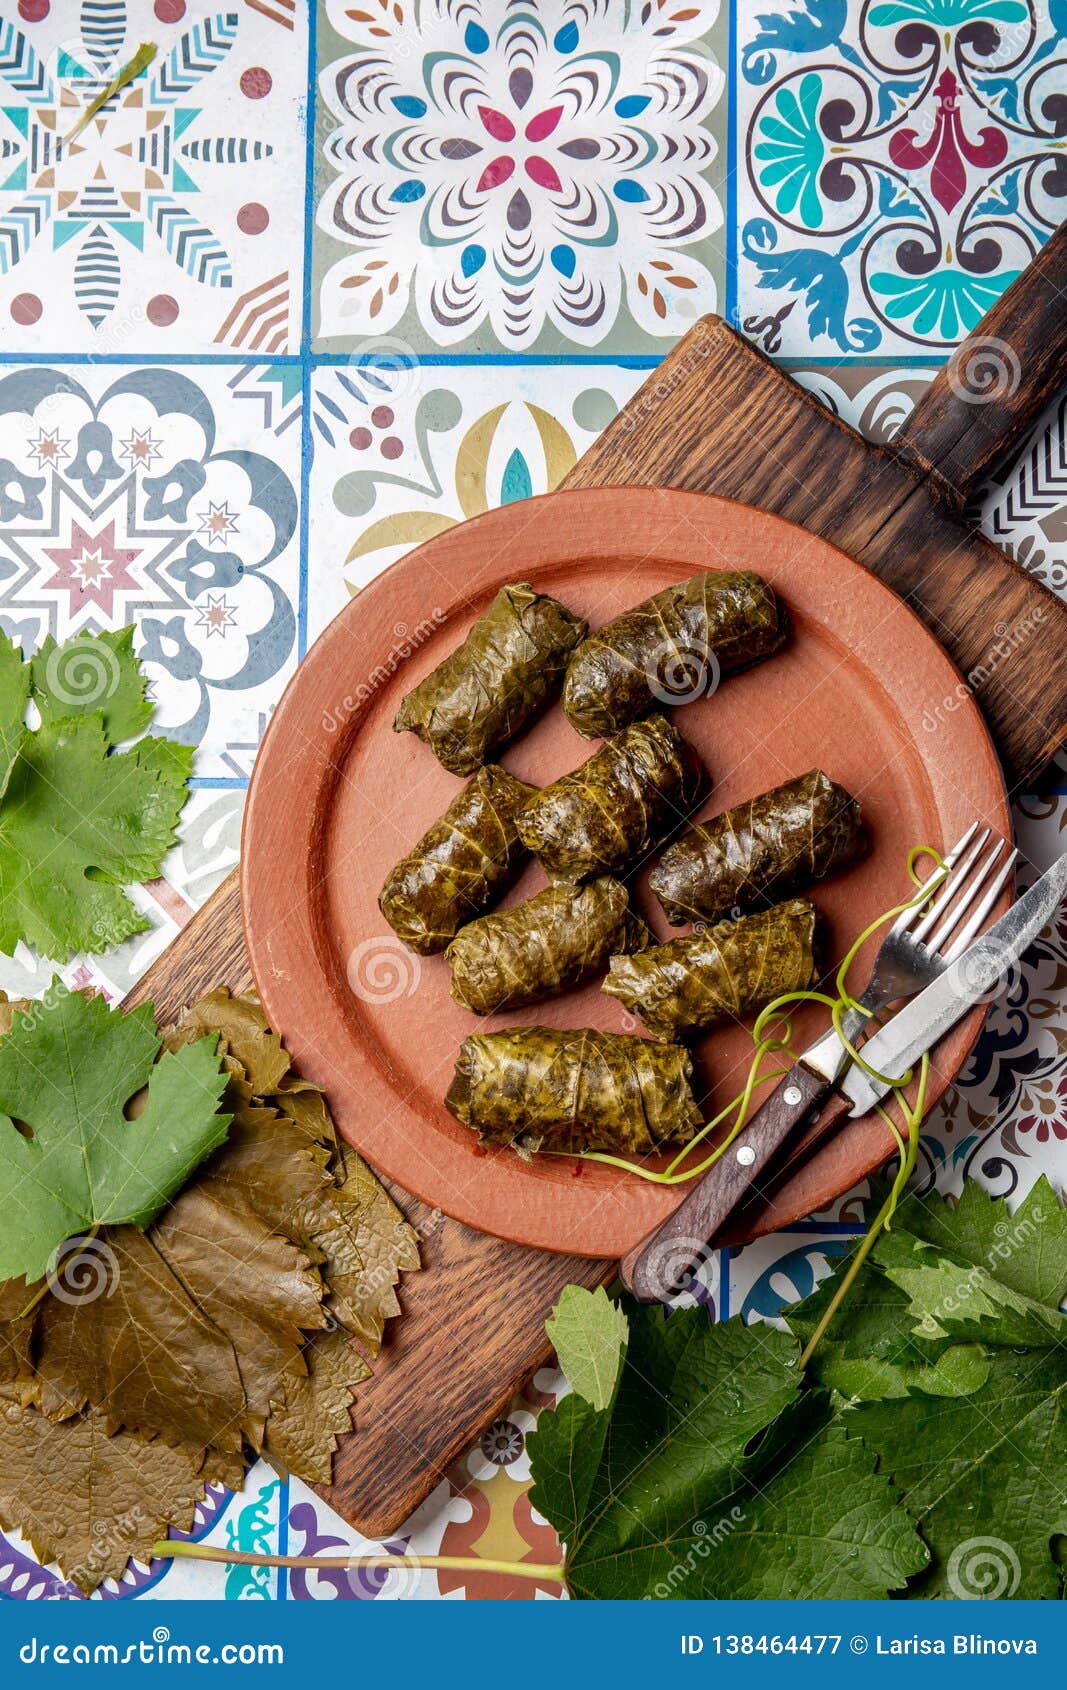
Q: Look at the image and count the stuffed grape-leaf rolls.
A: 8